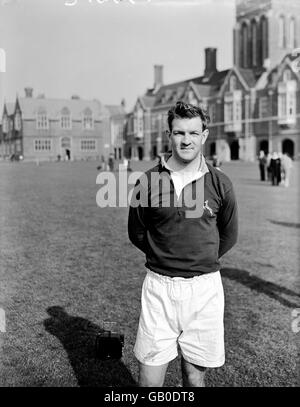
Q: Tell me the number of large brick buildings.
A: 2